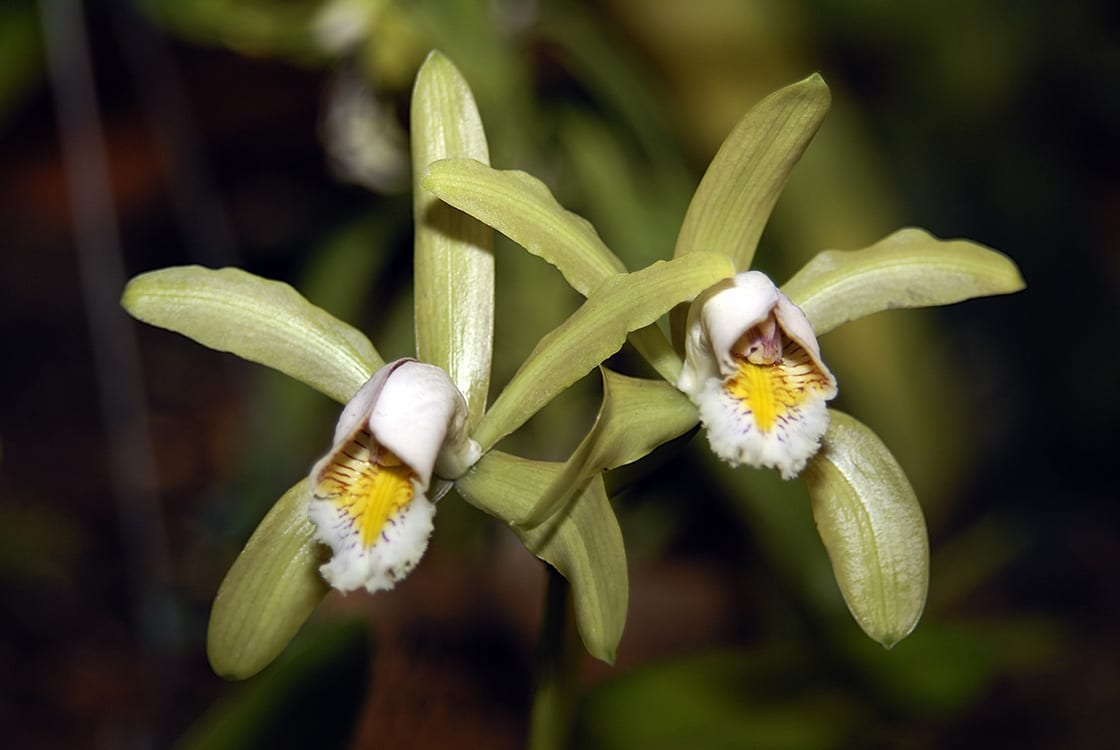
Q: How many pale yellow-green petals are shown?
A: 10